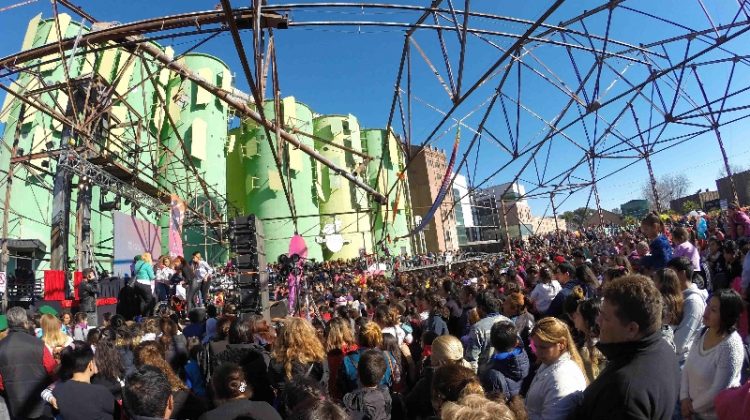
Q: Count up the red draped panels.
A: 2